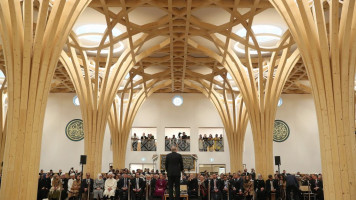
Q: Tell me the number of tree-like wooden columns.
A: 6